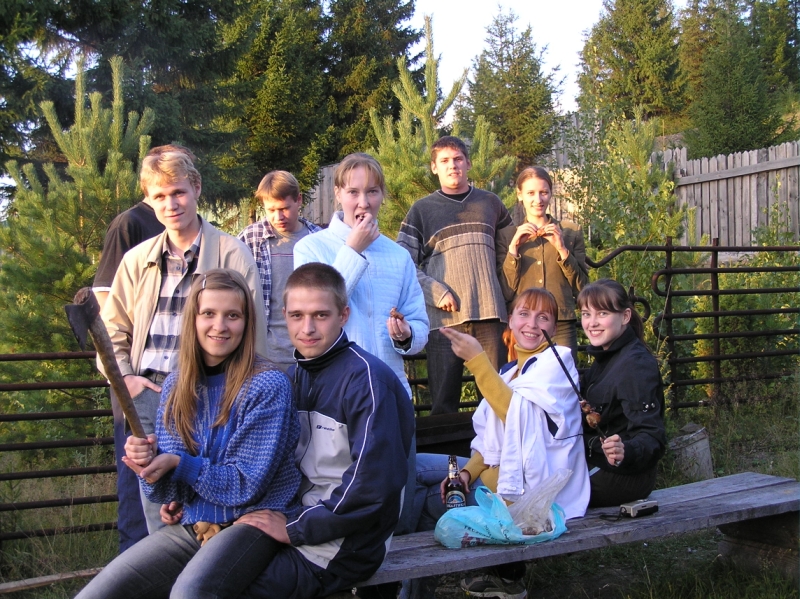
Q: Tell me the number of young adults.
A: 10